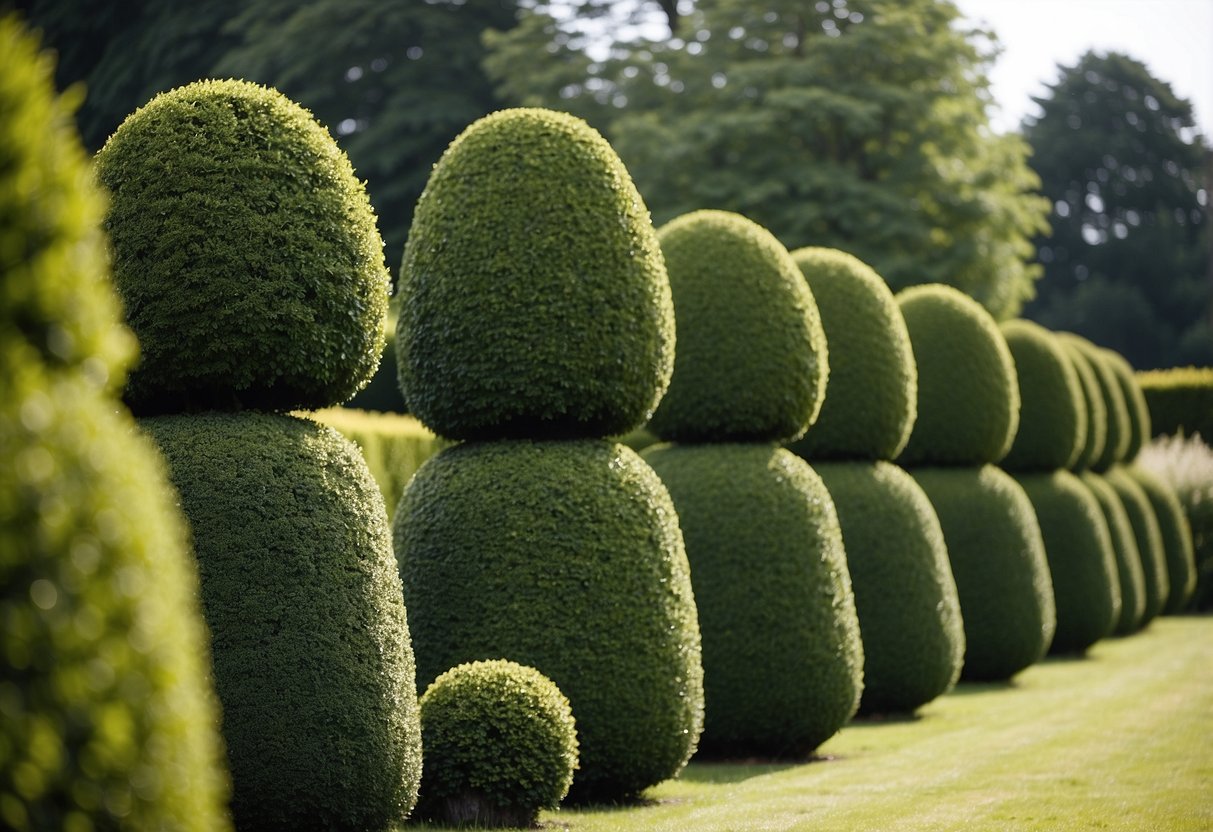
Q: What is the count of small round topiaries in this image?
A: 1